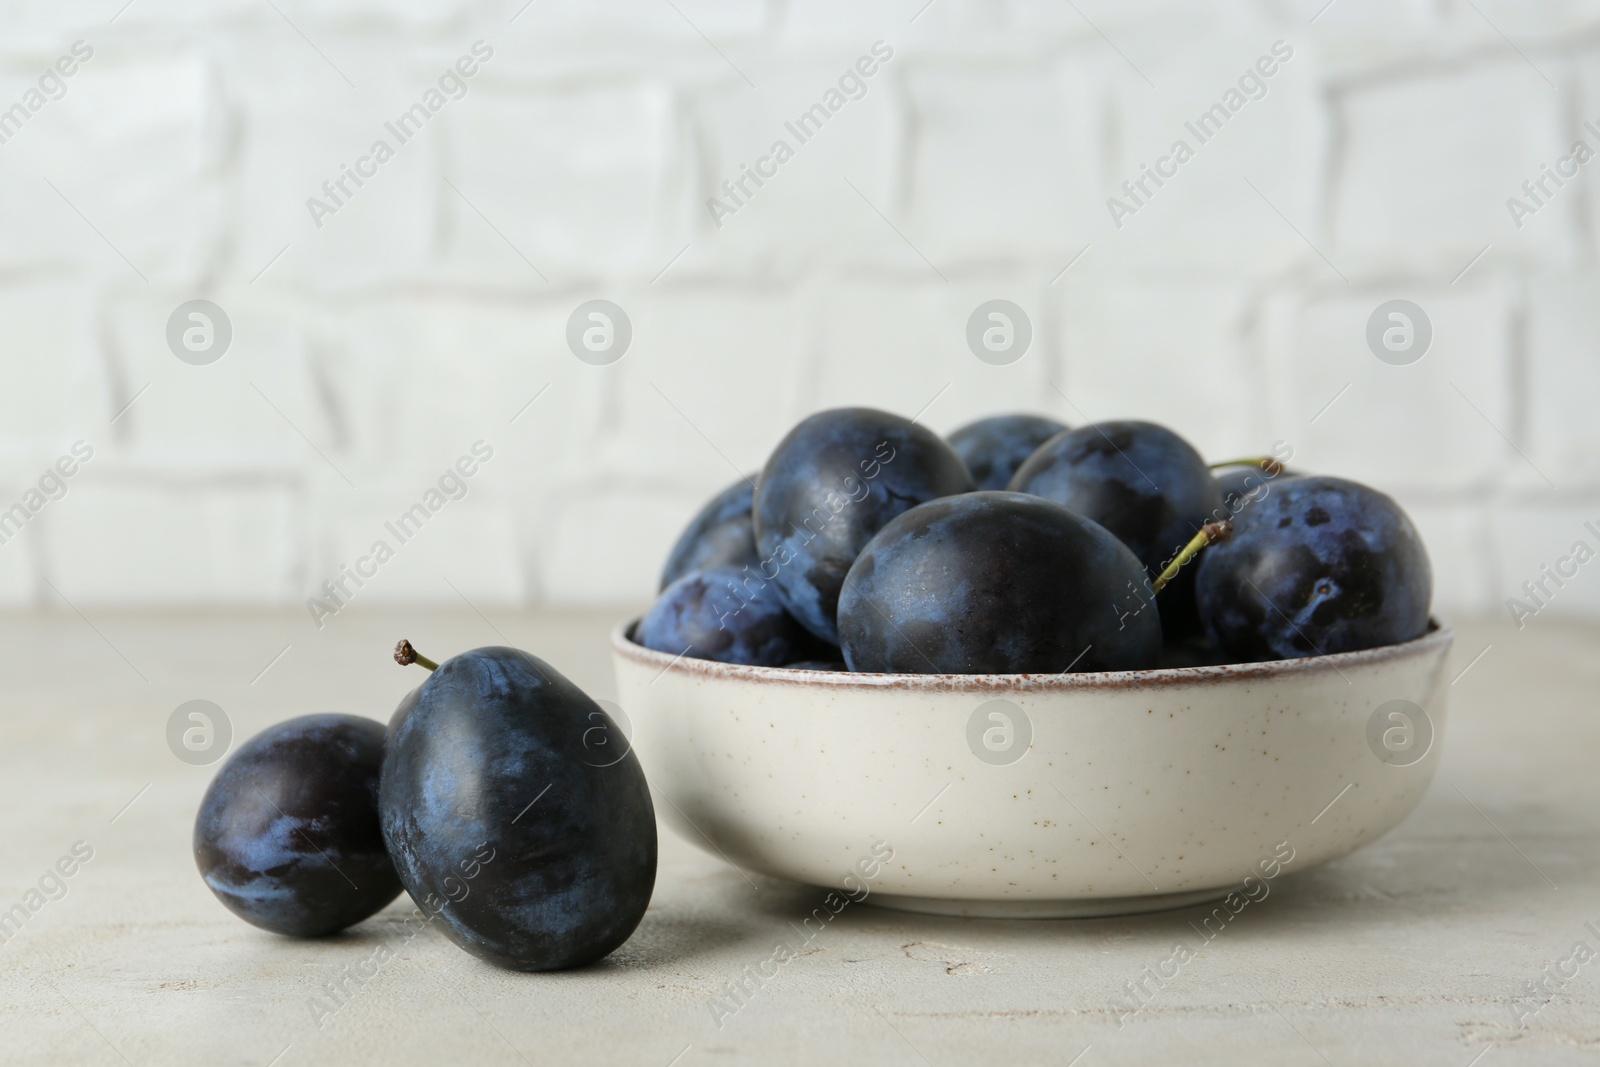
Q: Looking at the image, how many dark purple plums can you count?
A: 10